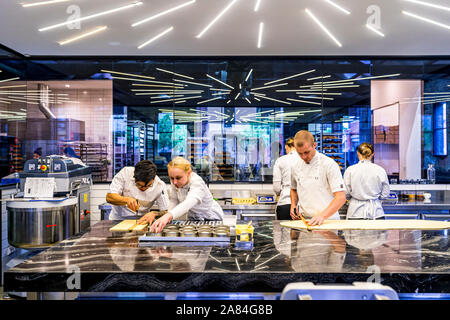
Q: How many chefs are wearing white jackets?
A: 5